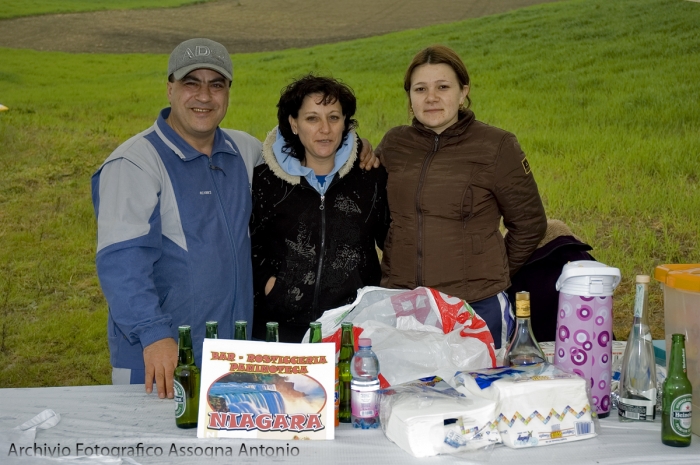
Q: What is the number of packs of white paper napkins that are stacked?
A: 2